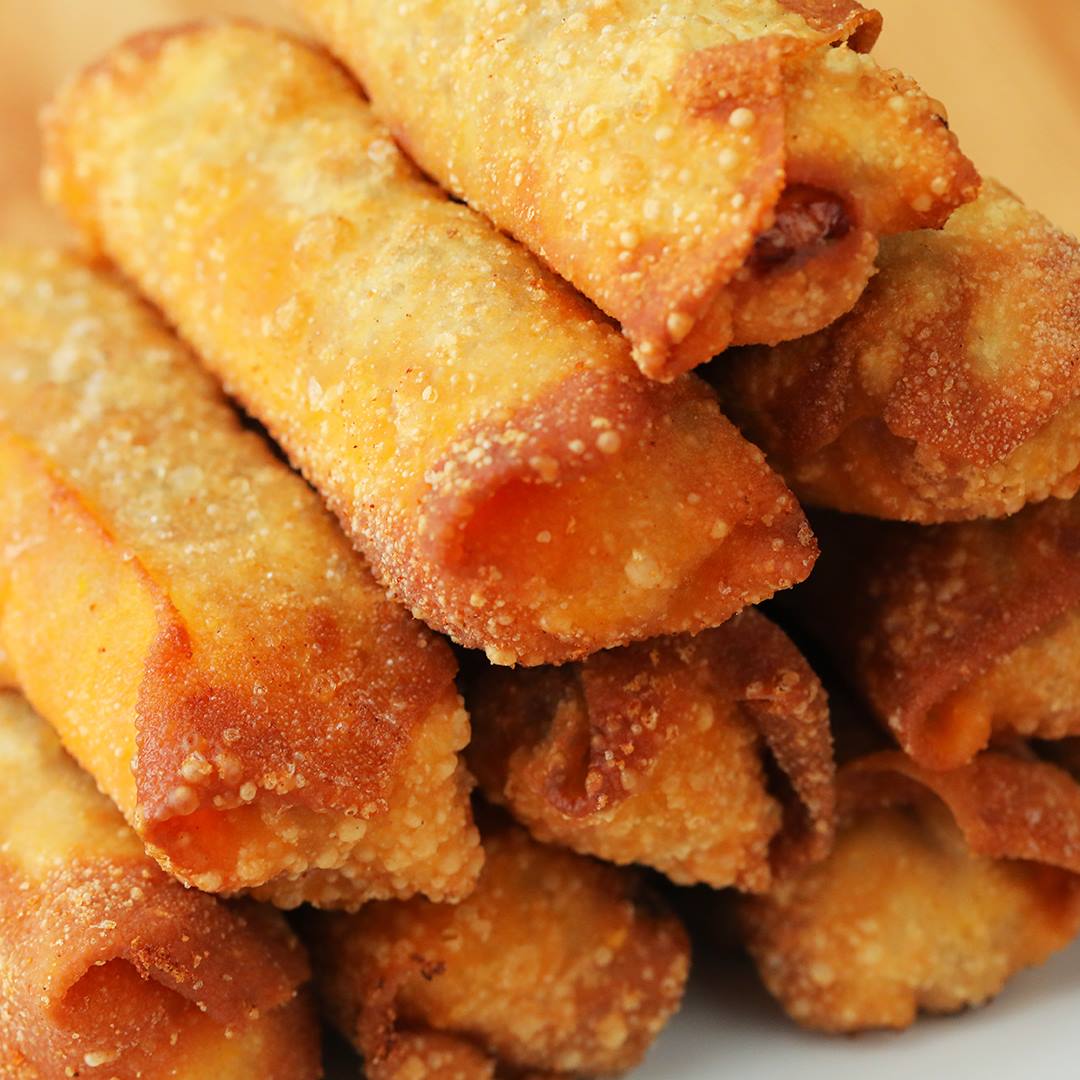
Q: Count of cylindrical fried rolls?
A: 9